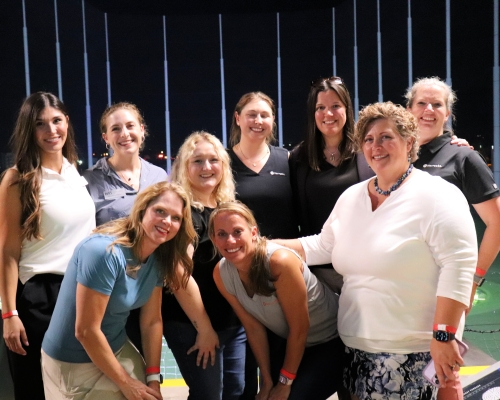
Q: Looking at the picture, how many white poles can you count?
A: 13